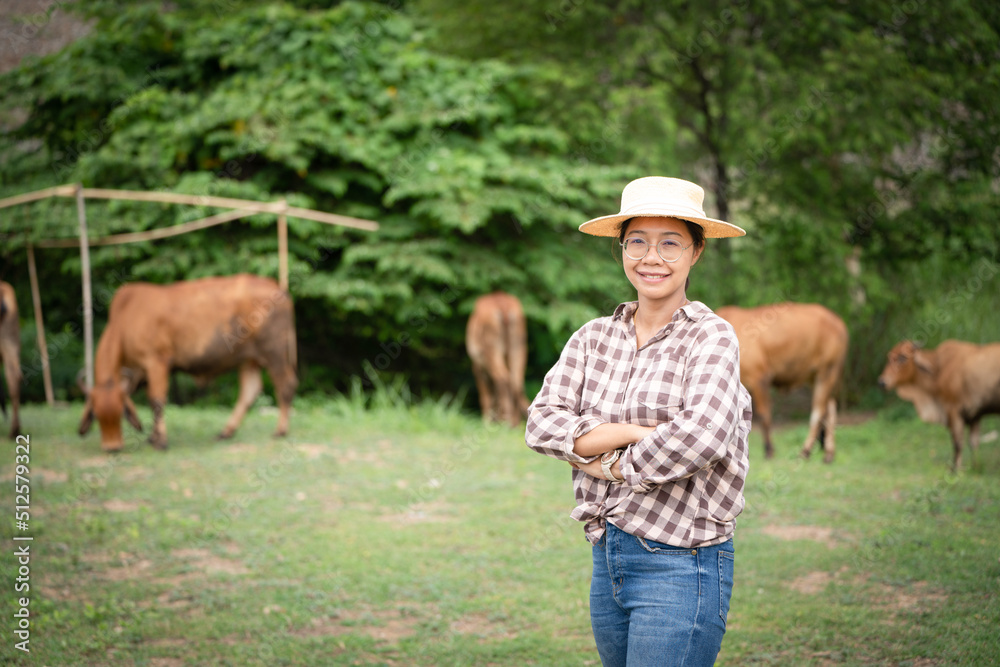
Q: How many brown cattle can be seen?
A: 5